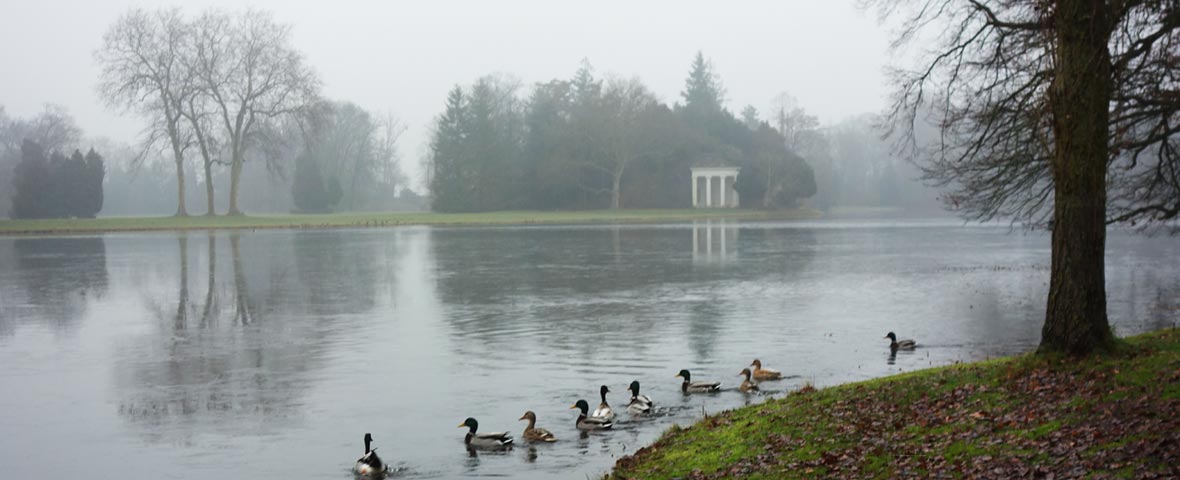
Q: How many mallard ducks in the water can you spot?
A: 10